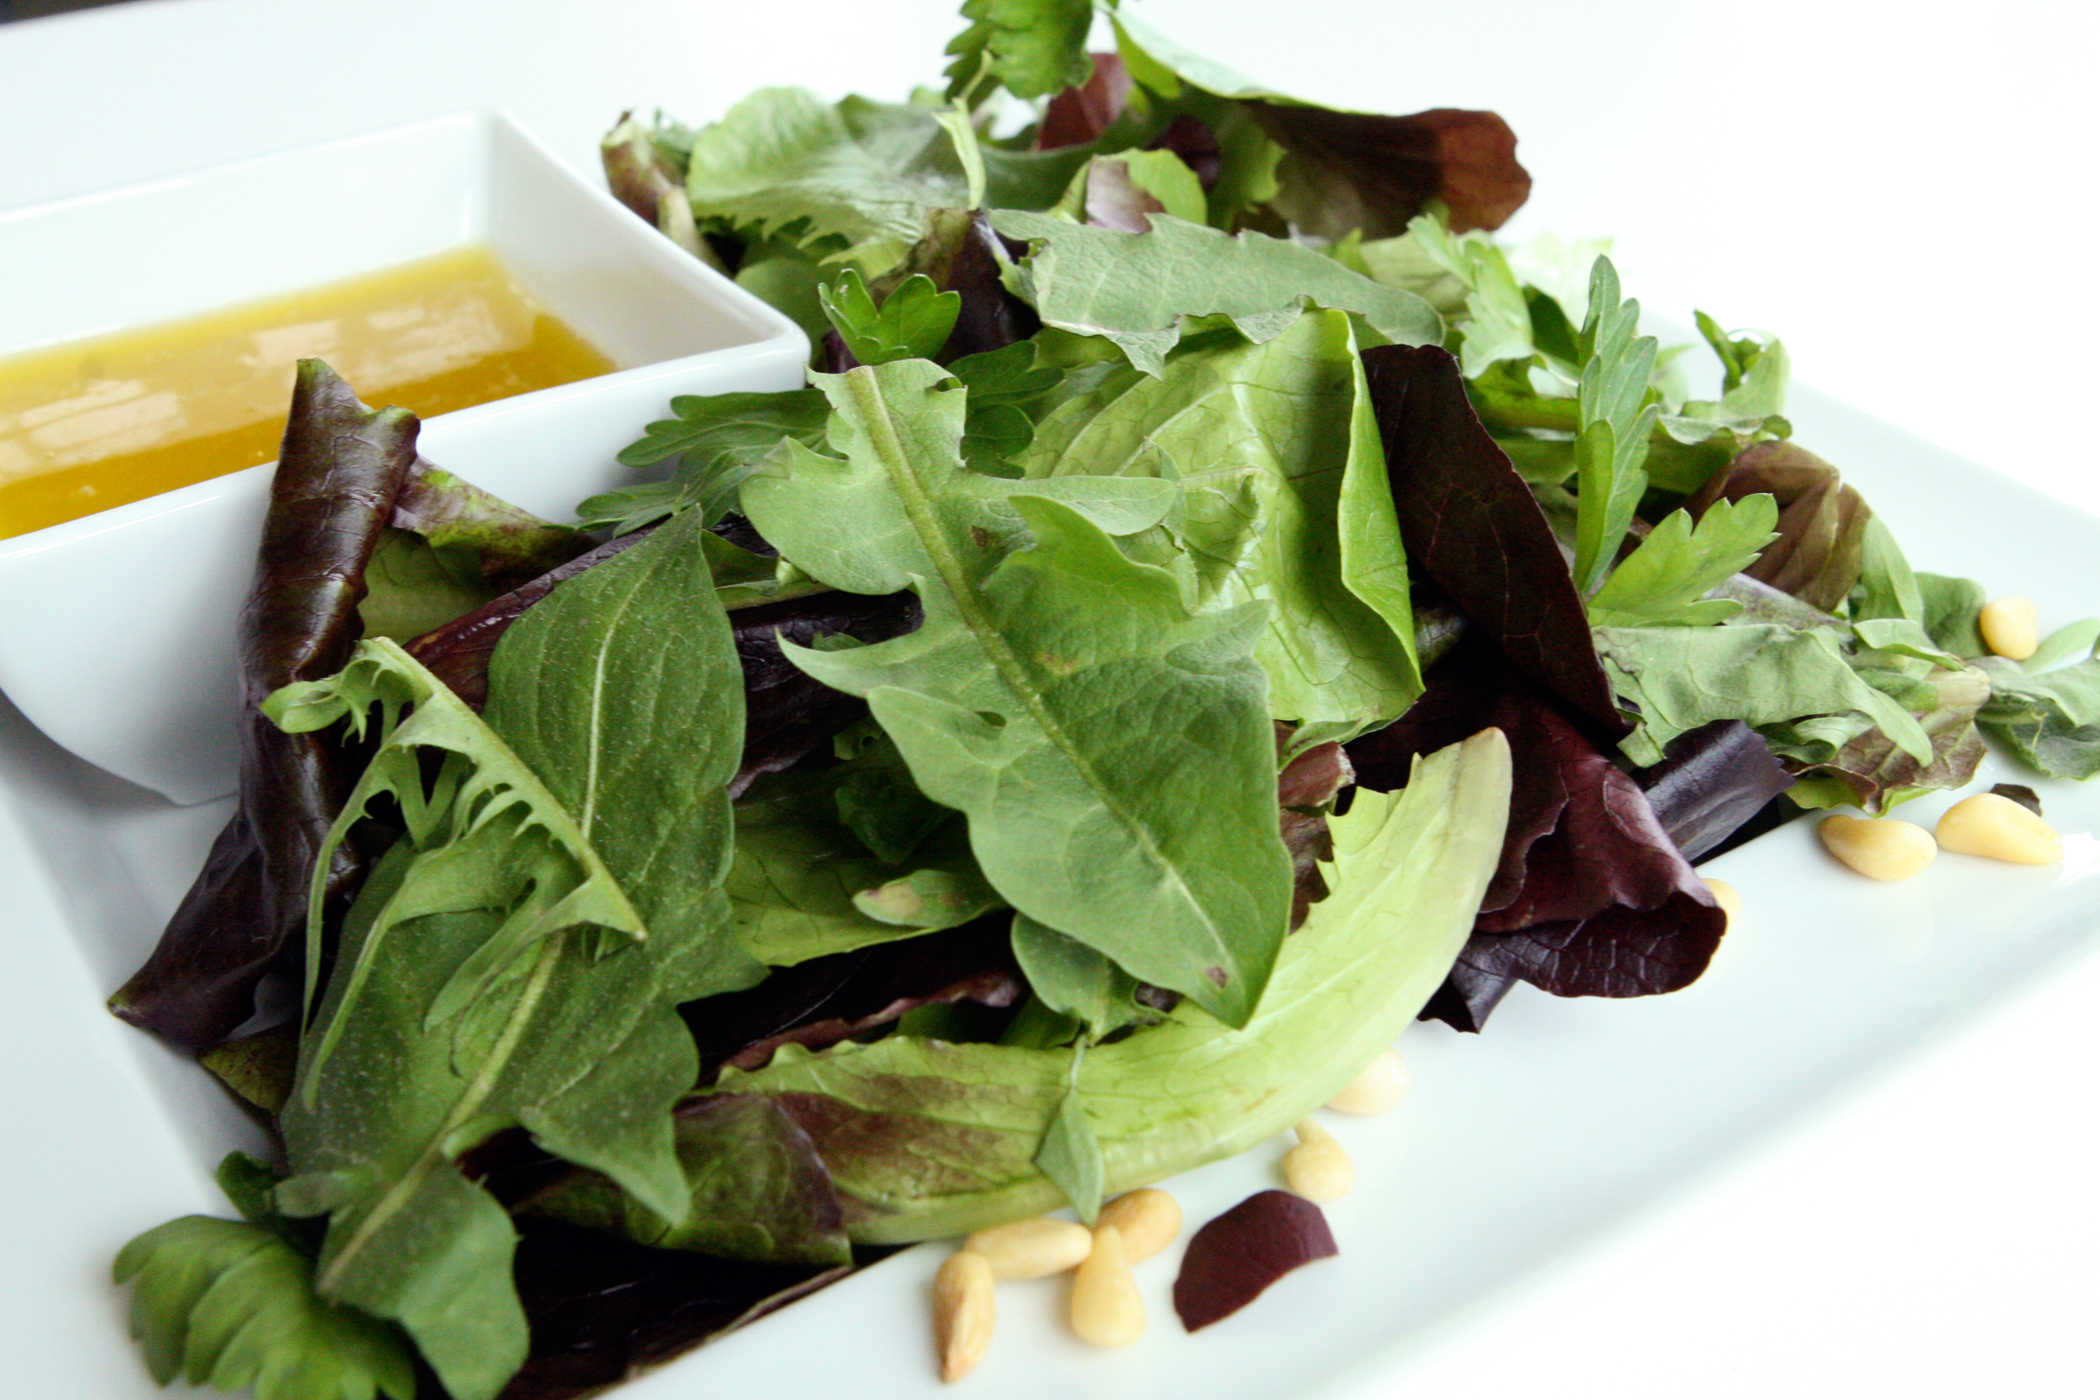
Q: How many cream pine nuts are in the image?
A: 10